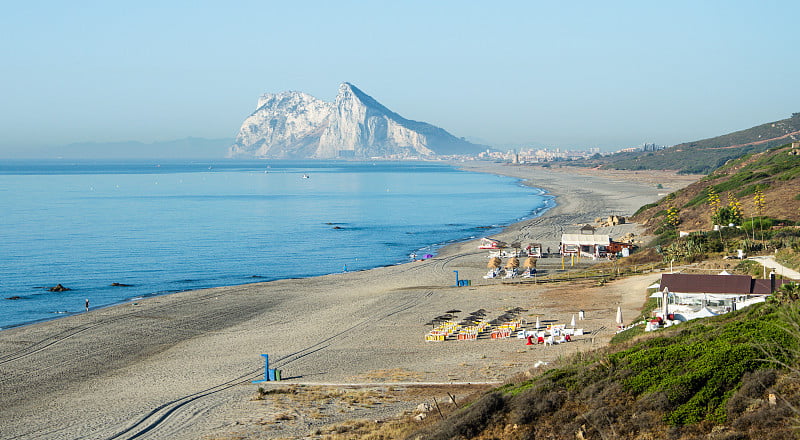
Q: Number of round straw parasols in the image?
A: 3